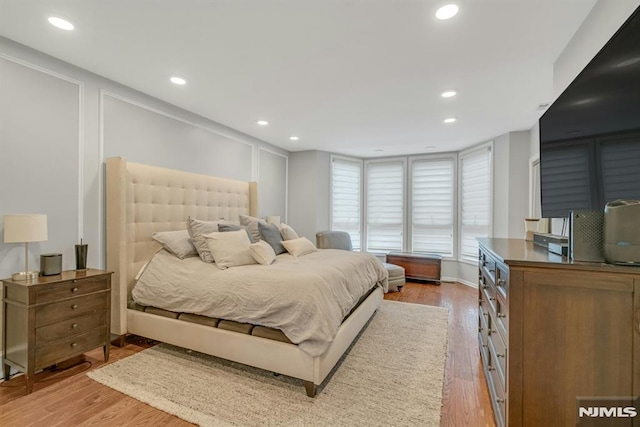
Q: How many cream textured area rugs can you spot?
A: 1